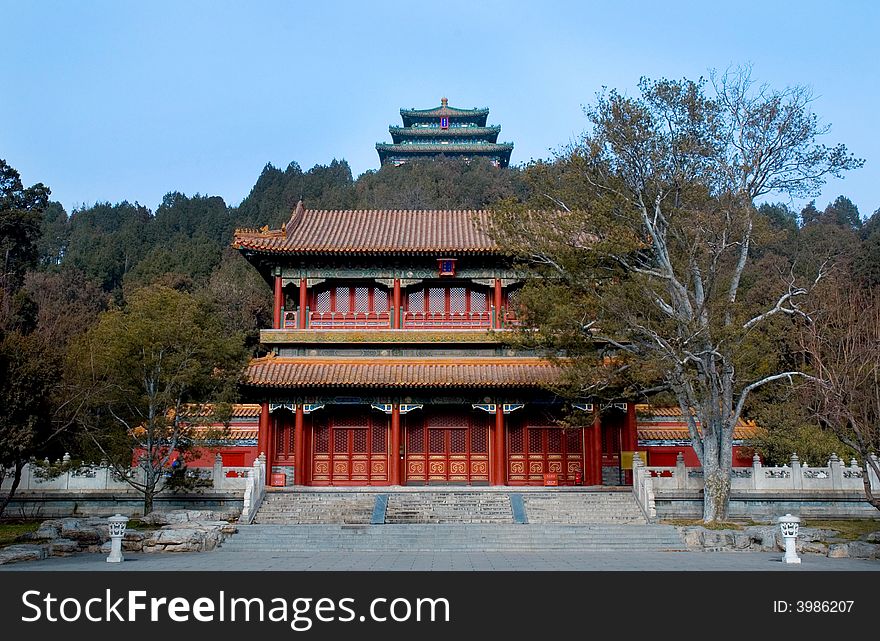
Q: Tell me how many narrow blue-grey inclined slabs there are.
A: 2